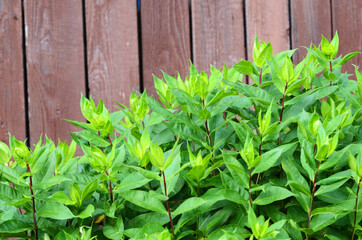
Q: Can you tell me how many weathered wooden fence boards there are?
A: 8